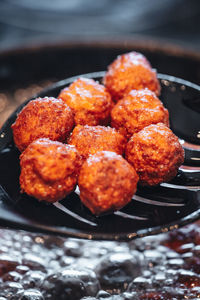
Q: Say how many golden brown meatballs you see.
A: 8